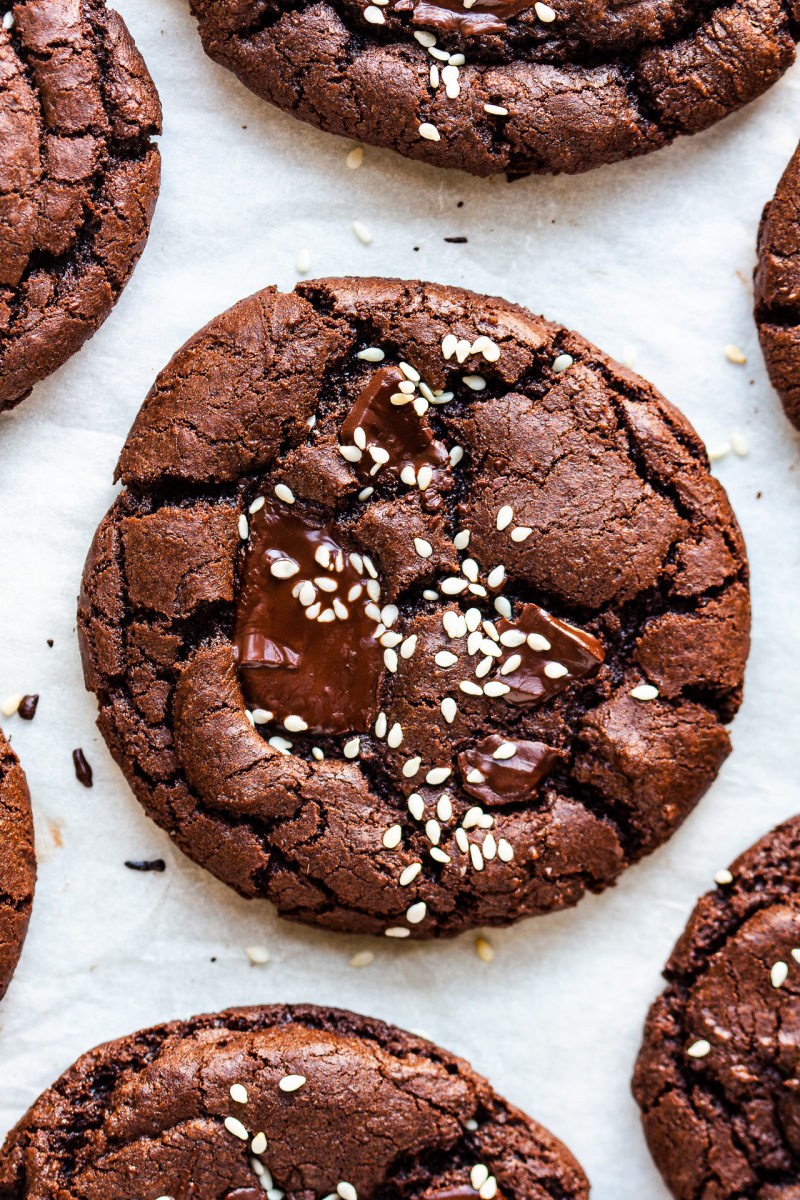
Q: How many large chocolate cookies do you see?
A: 7